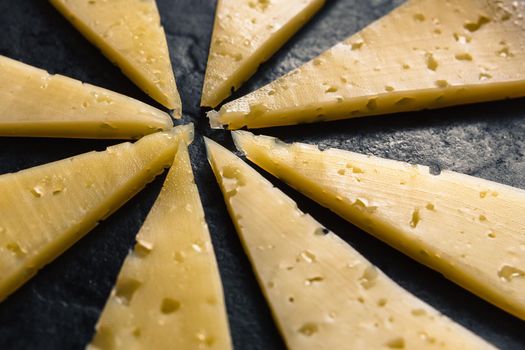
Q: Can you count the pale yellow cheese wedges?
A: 8